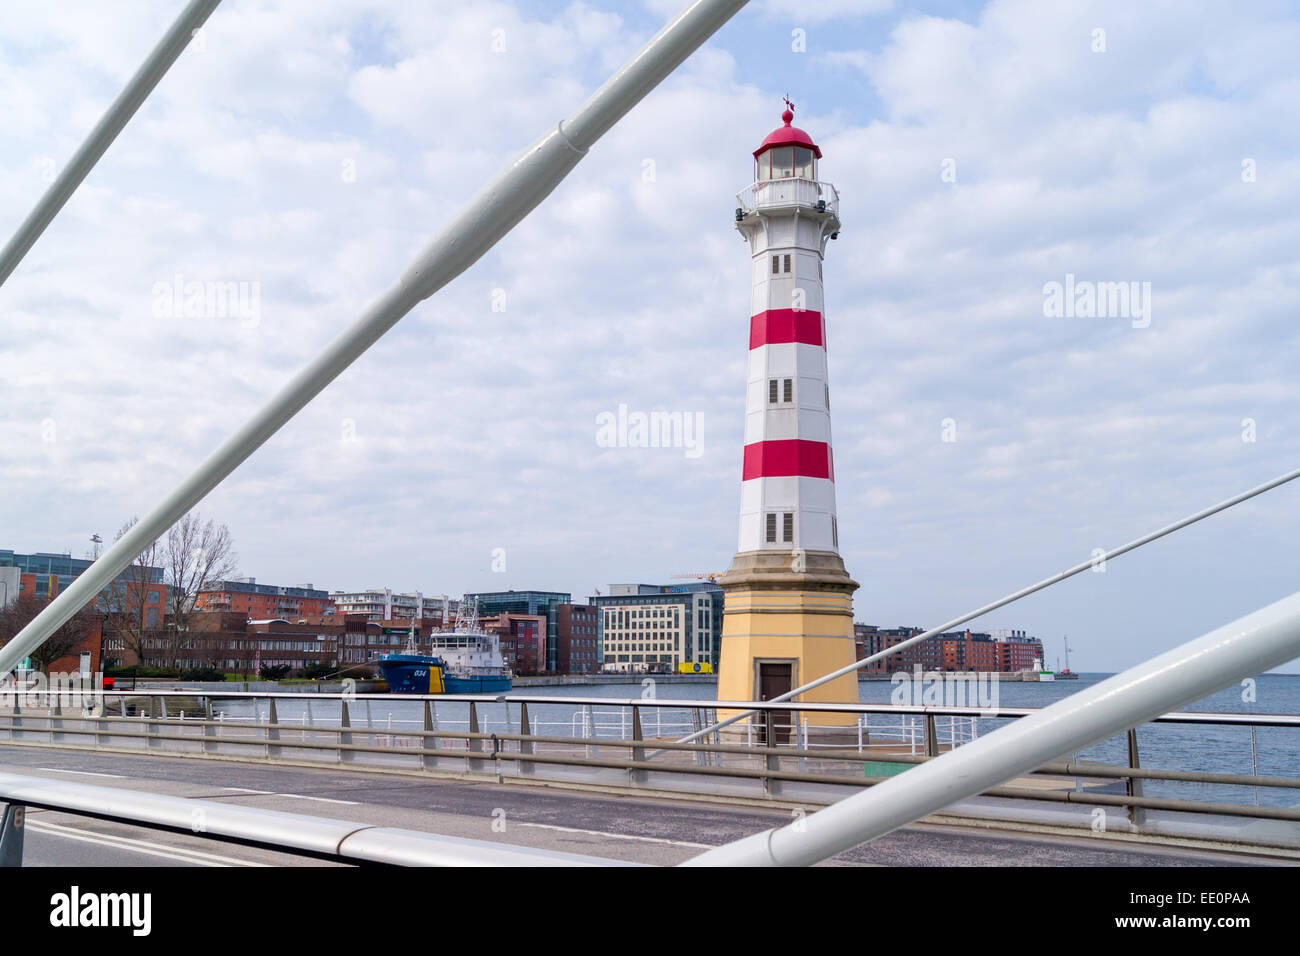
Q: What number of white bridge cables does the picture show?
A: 4